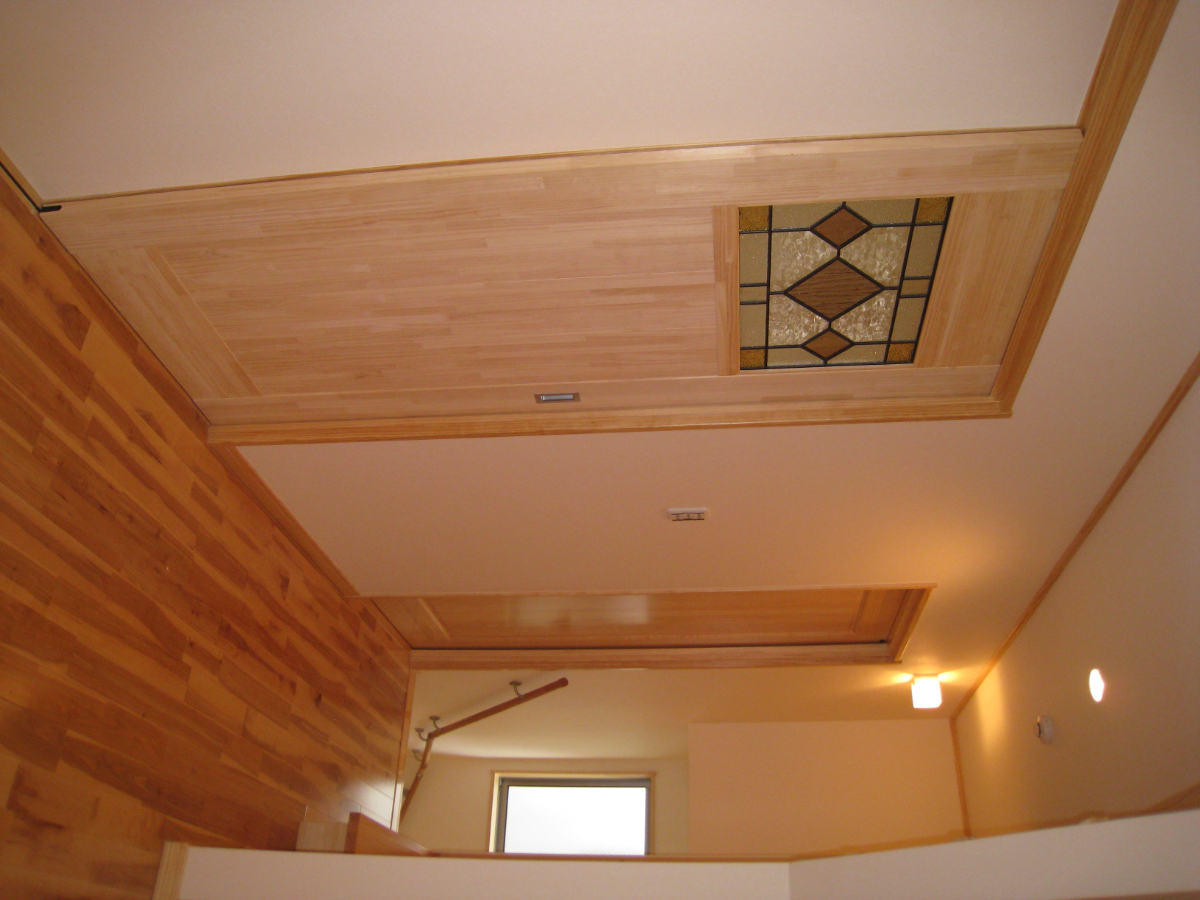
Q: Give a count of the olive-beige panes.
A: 10